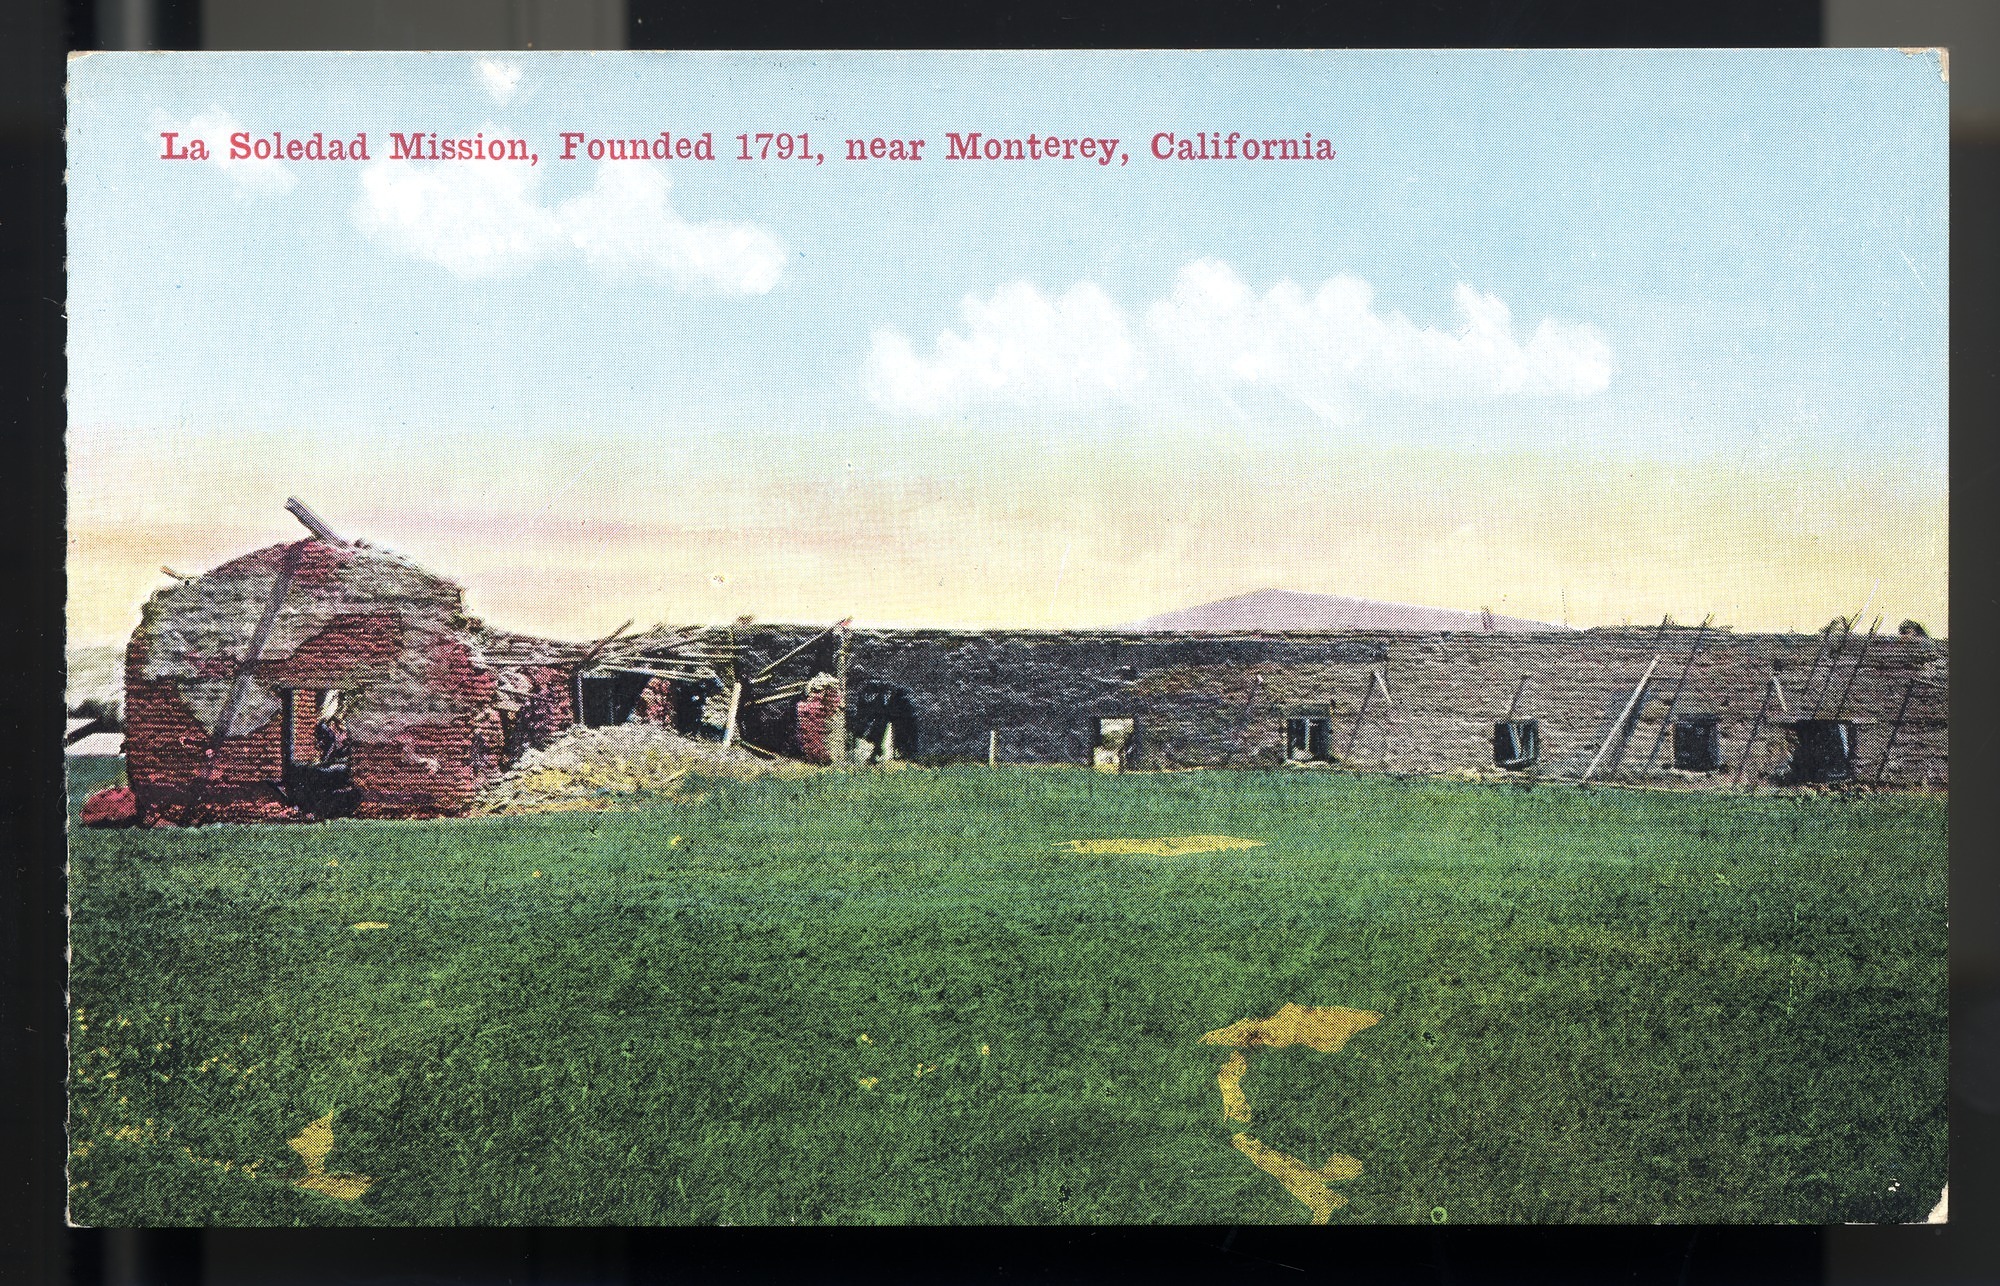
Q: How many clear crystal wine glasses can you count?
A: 0